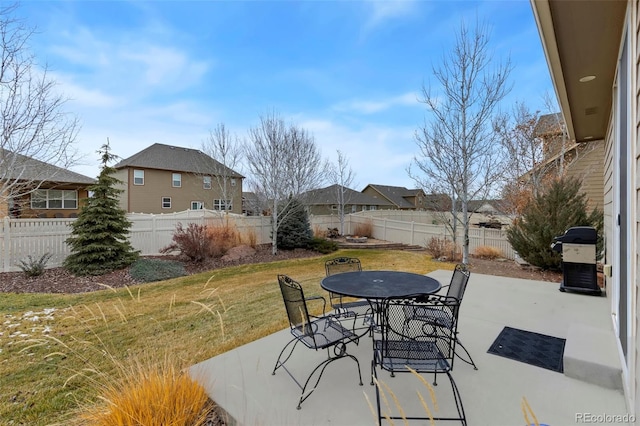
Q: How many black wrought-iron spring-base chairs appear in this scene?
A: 4